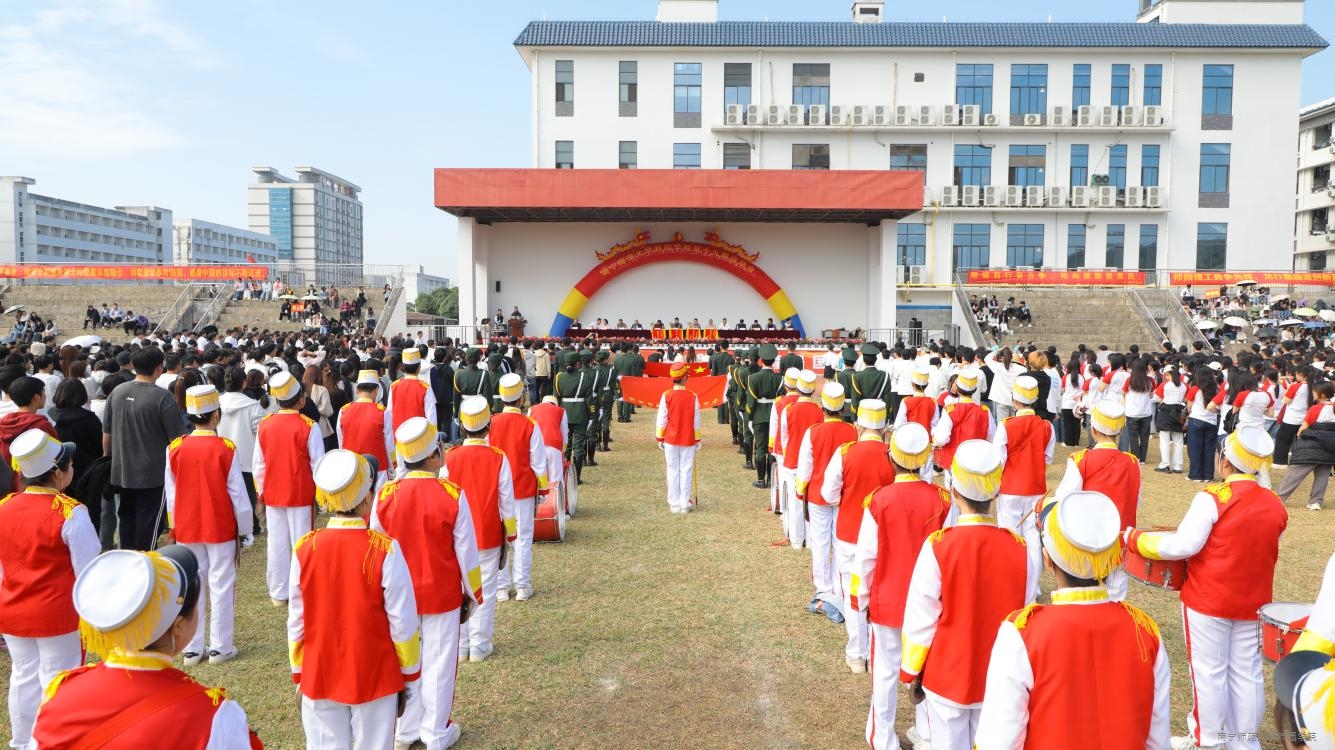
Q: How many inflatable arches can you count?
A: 1